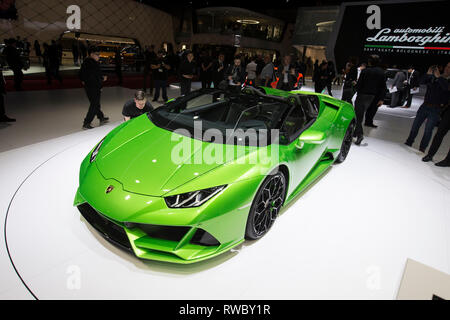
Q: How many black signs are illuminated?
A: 1